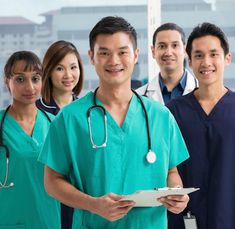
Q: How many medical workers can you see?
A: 5